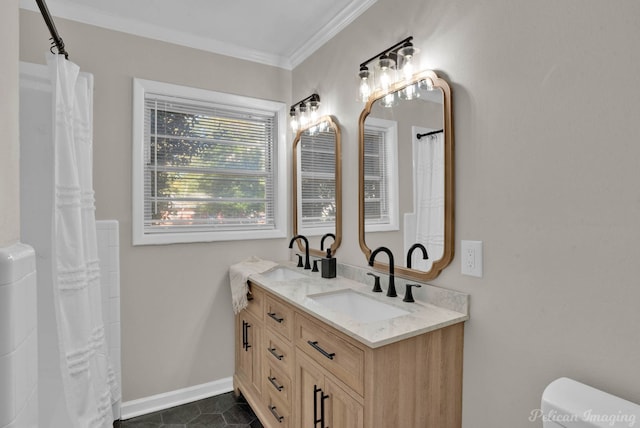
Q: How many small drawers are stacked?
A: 4